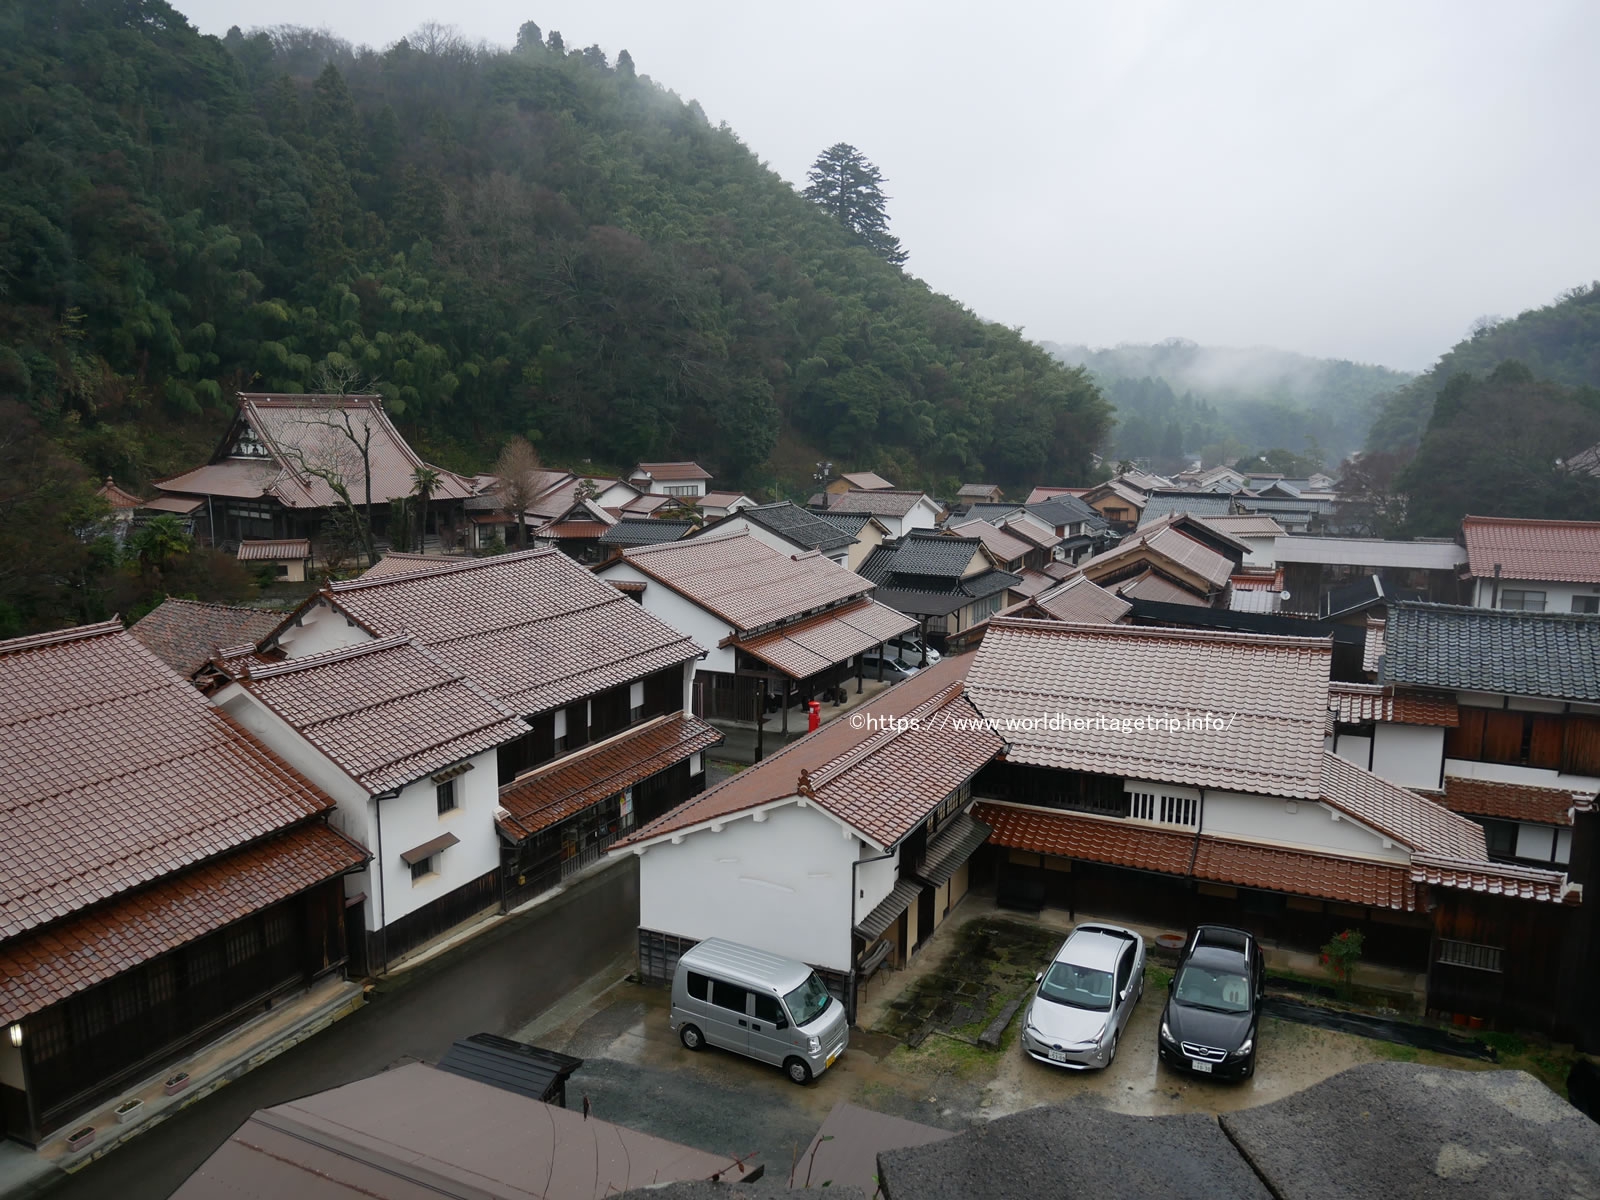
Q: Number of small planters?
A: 3